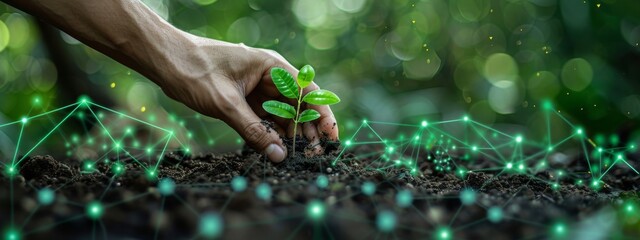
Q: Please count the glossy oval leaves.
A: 5